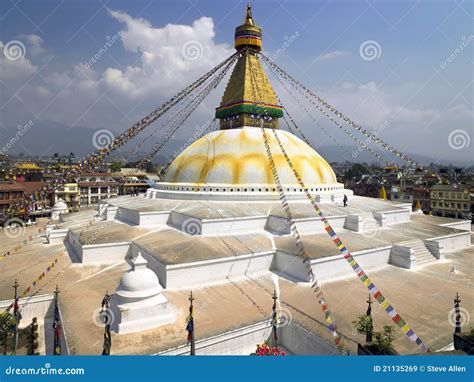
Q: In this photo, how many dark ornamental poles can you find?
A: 7